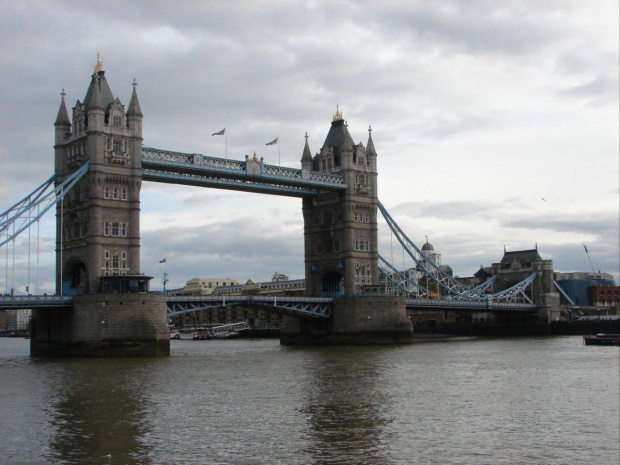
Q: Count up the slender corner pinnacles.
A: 6